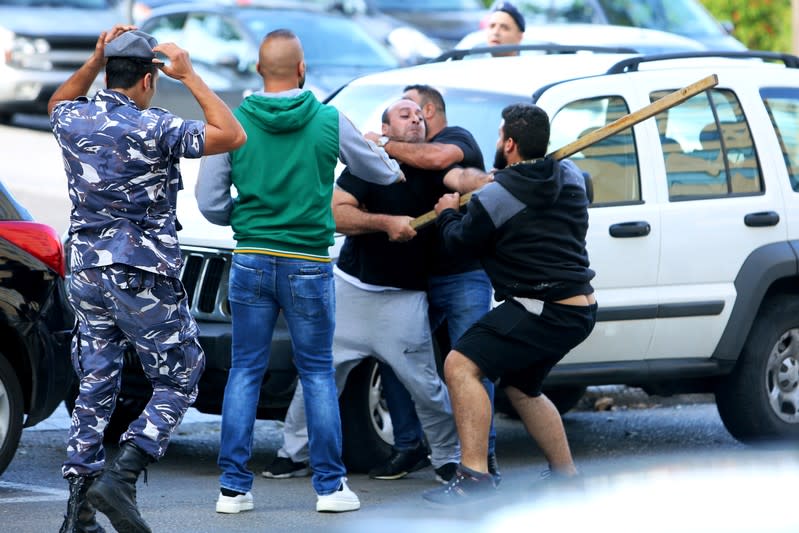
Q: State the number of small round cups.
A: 0